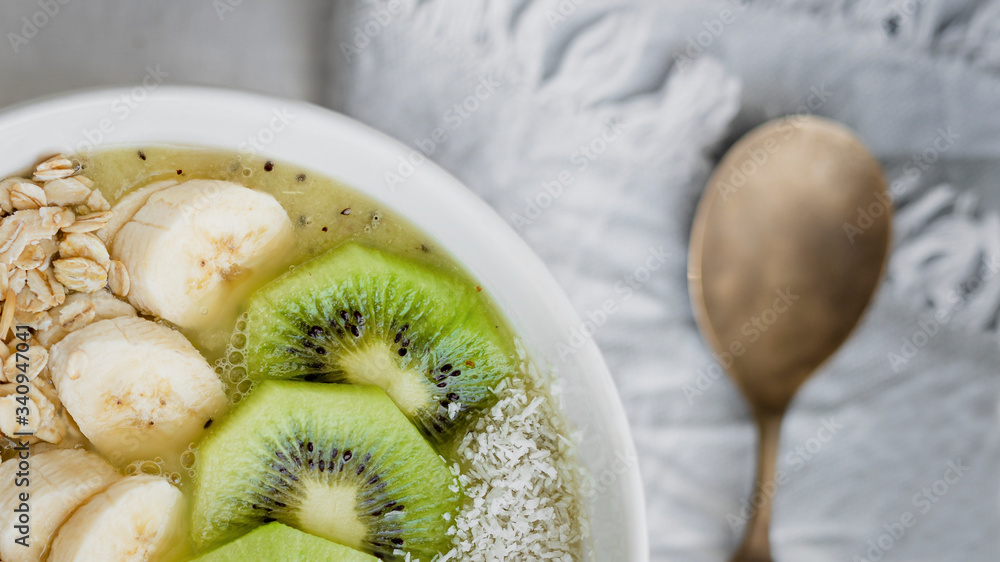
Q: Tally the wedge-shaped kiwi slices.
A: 3